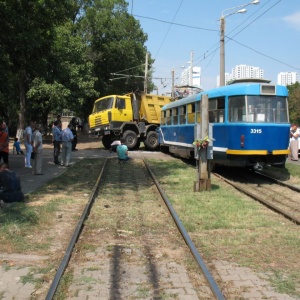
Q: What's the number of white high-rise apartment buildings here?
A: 3